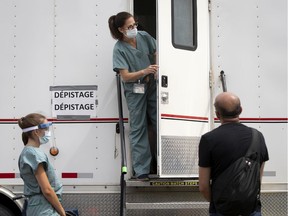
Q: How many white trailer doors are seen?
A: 1